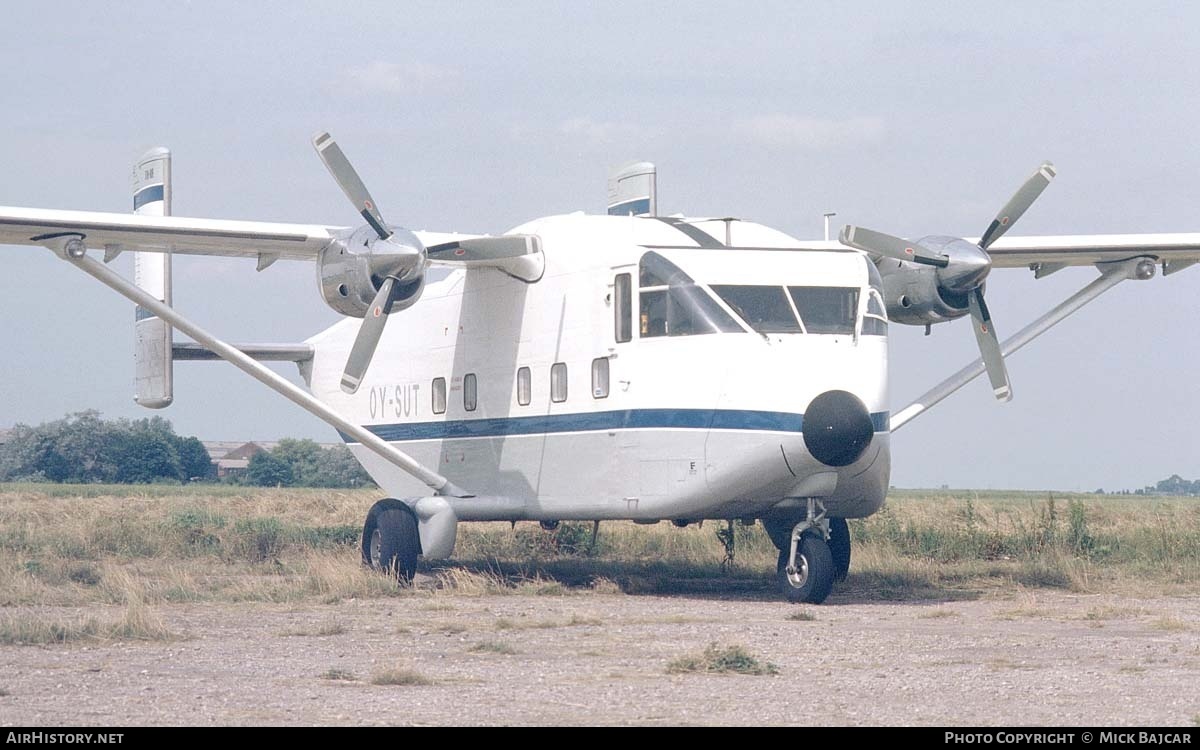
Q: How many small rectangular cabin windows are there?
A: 5